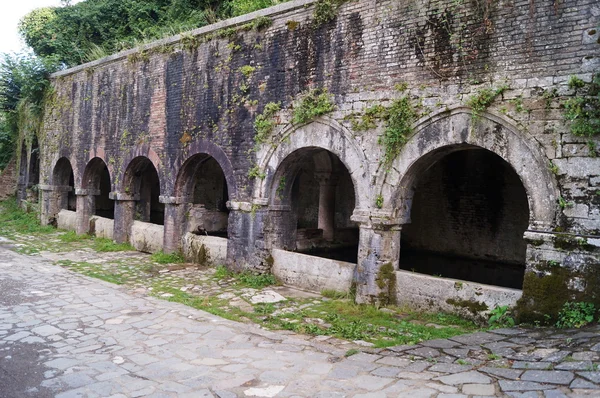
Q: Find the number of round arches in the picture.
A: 6